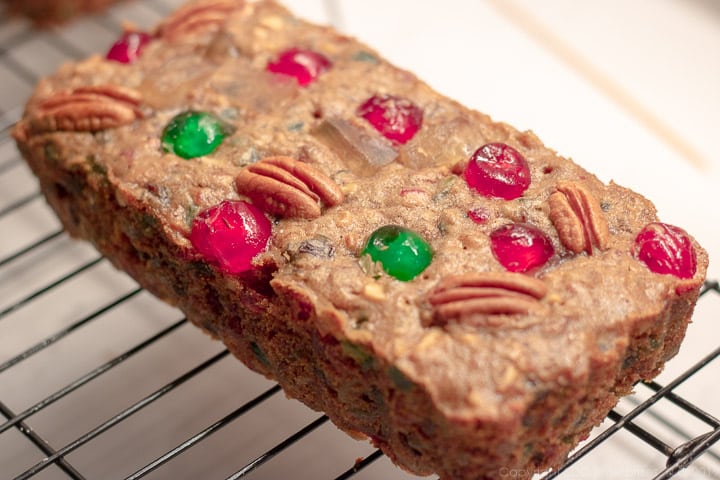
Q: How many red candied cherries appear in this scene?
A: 7